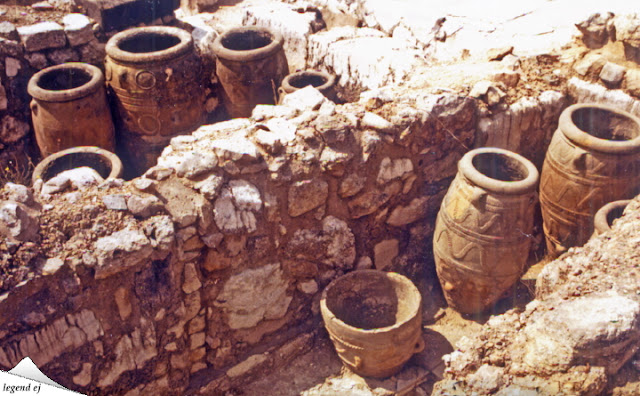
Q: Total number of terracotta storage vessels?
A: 9